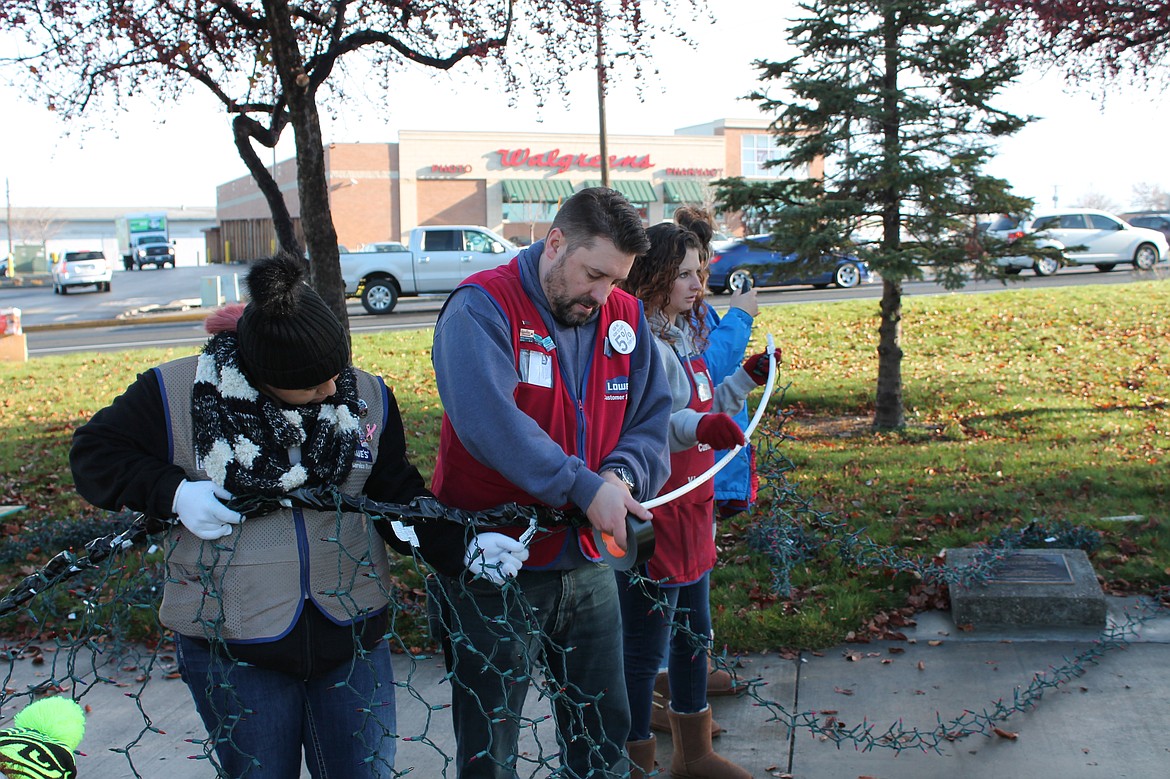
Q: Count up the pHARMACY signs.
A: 1